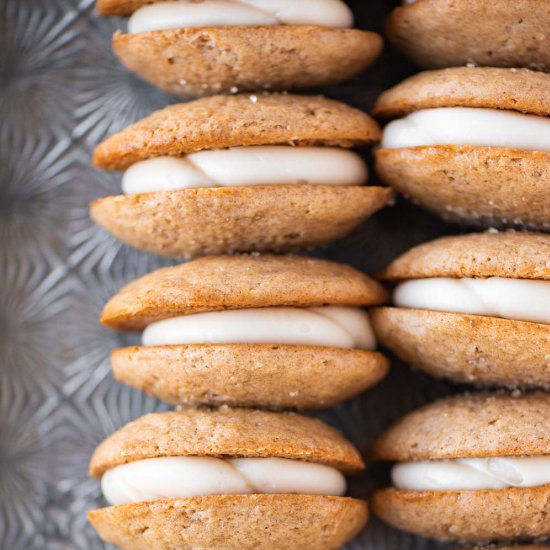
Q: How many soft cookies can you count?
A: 8